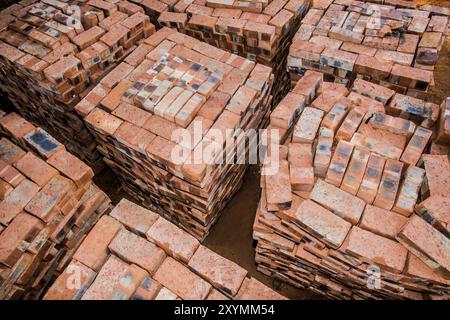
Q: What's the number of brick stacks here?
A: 7